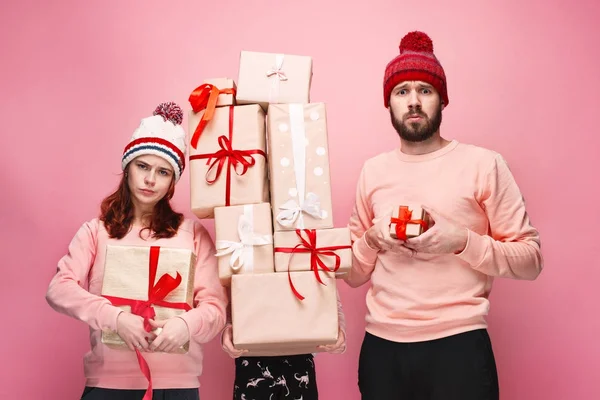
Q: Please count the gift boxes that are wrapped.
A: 9